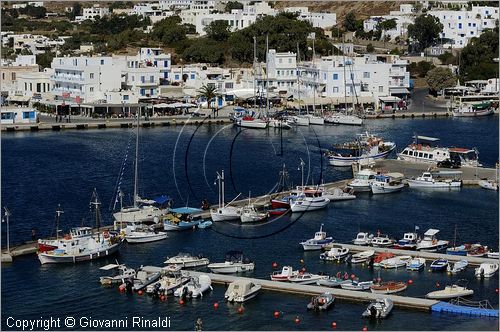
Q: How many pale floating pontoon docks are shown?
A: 2